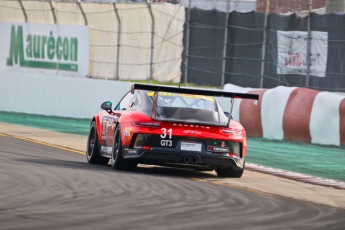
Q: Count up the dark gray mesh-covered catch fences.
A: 1